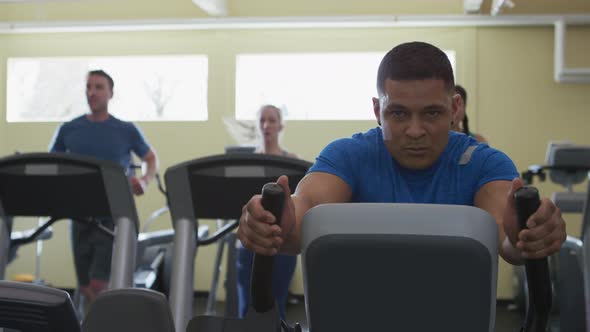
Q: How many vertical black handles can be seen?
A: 2